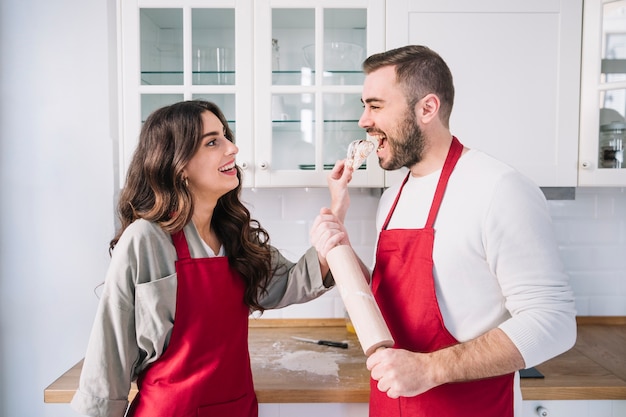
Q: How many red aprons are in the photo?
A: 2